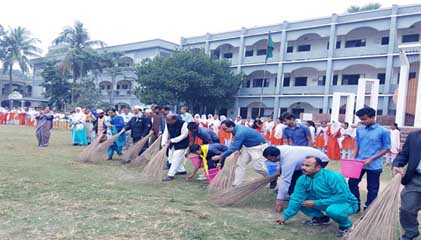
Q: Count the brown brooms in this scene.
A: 8